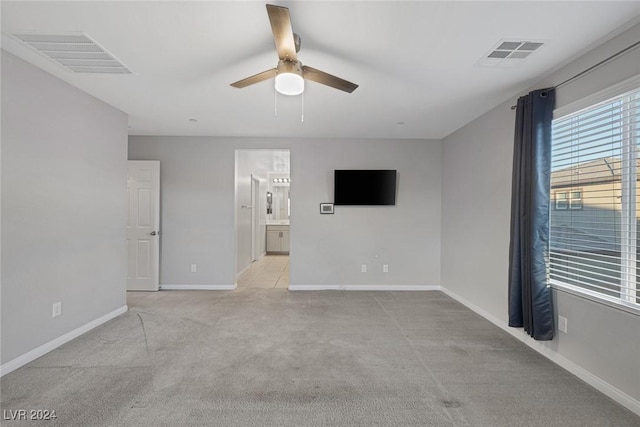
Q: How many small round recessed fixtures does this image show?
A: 2